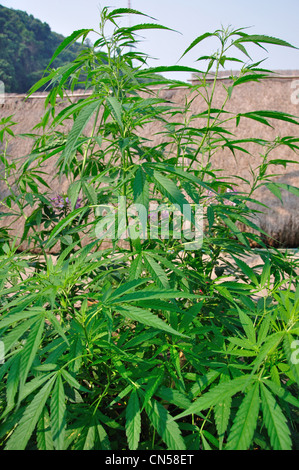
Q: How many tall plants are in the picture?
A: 2